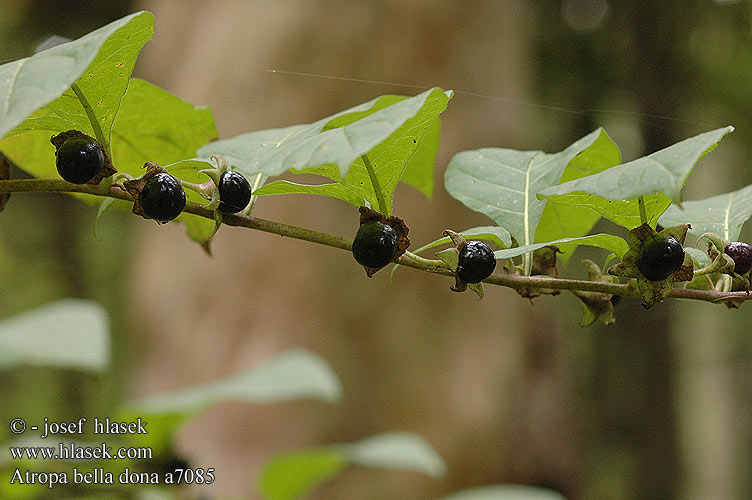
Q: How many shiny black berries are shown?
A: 7